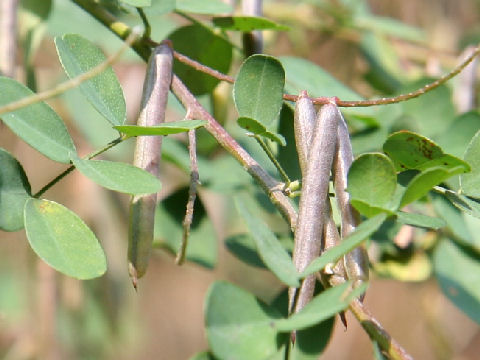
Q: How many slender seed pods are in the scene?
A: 4